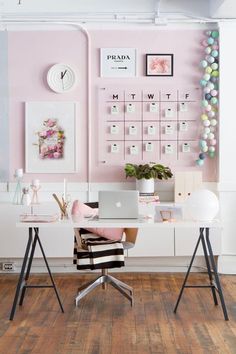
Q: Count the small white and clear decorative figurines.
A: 3